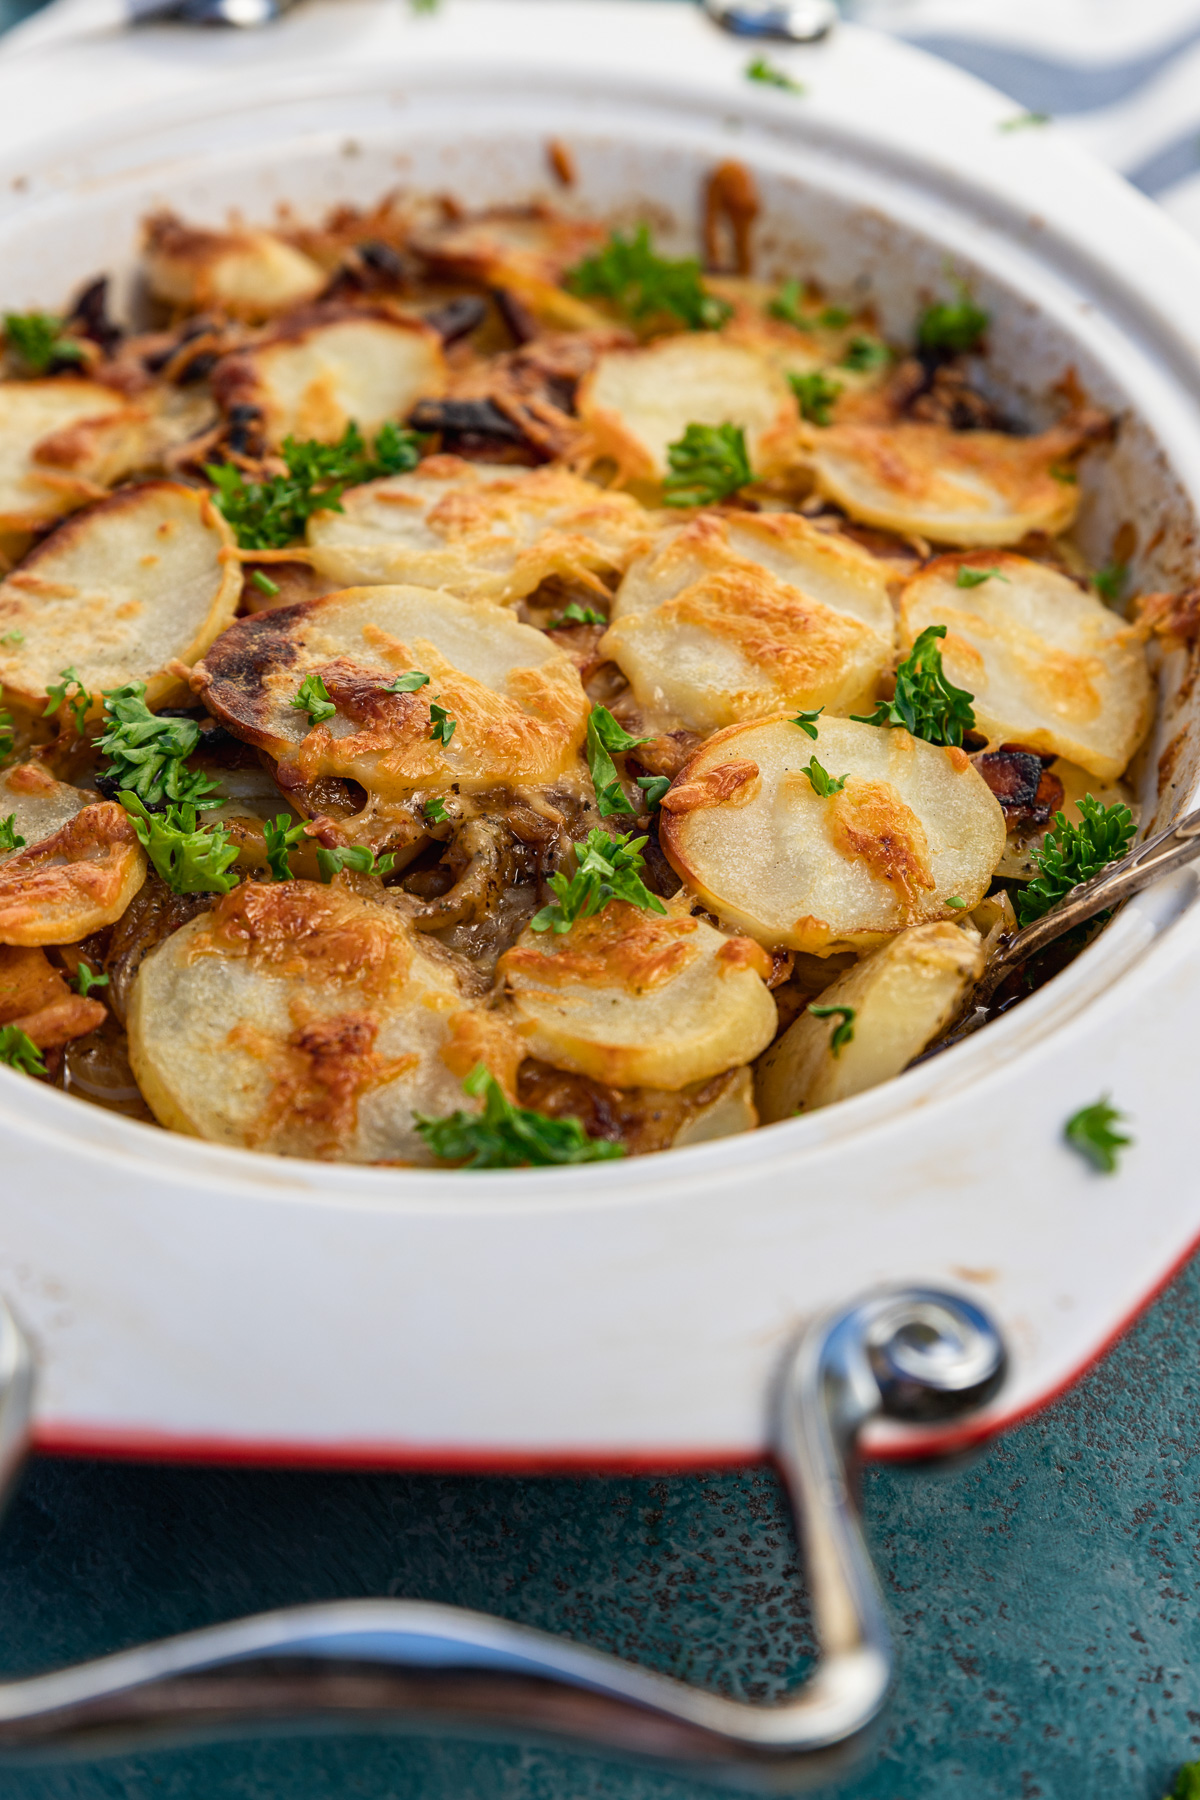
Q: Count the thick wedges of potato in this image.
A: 1